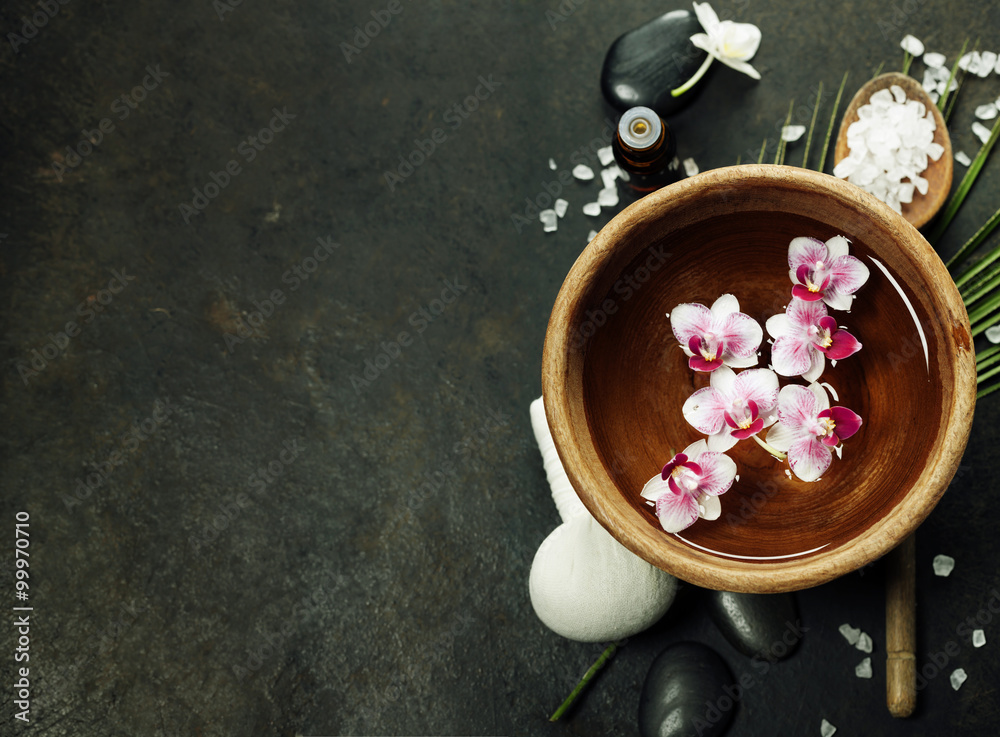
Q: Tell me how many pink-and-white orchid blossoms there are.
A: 6